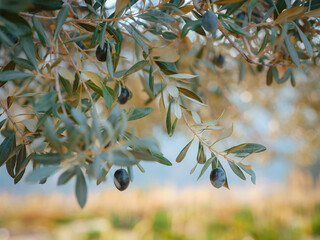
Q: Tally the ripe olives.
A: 6